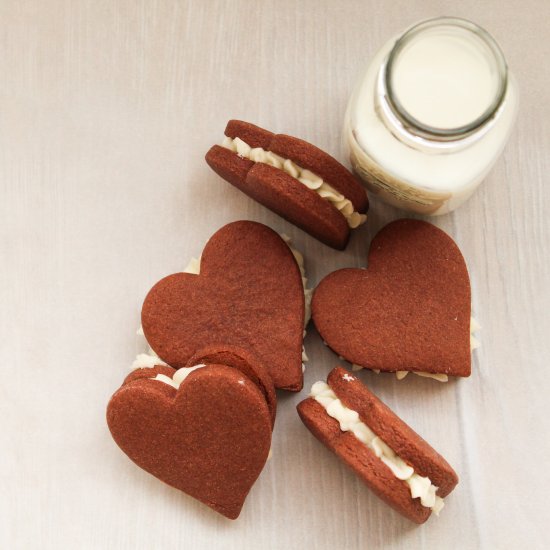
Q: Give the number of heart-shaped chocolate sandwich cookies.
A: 5